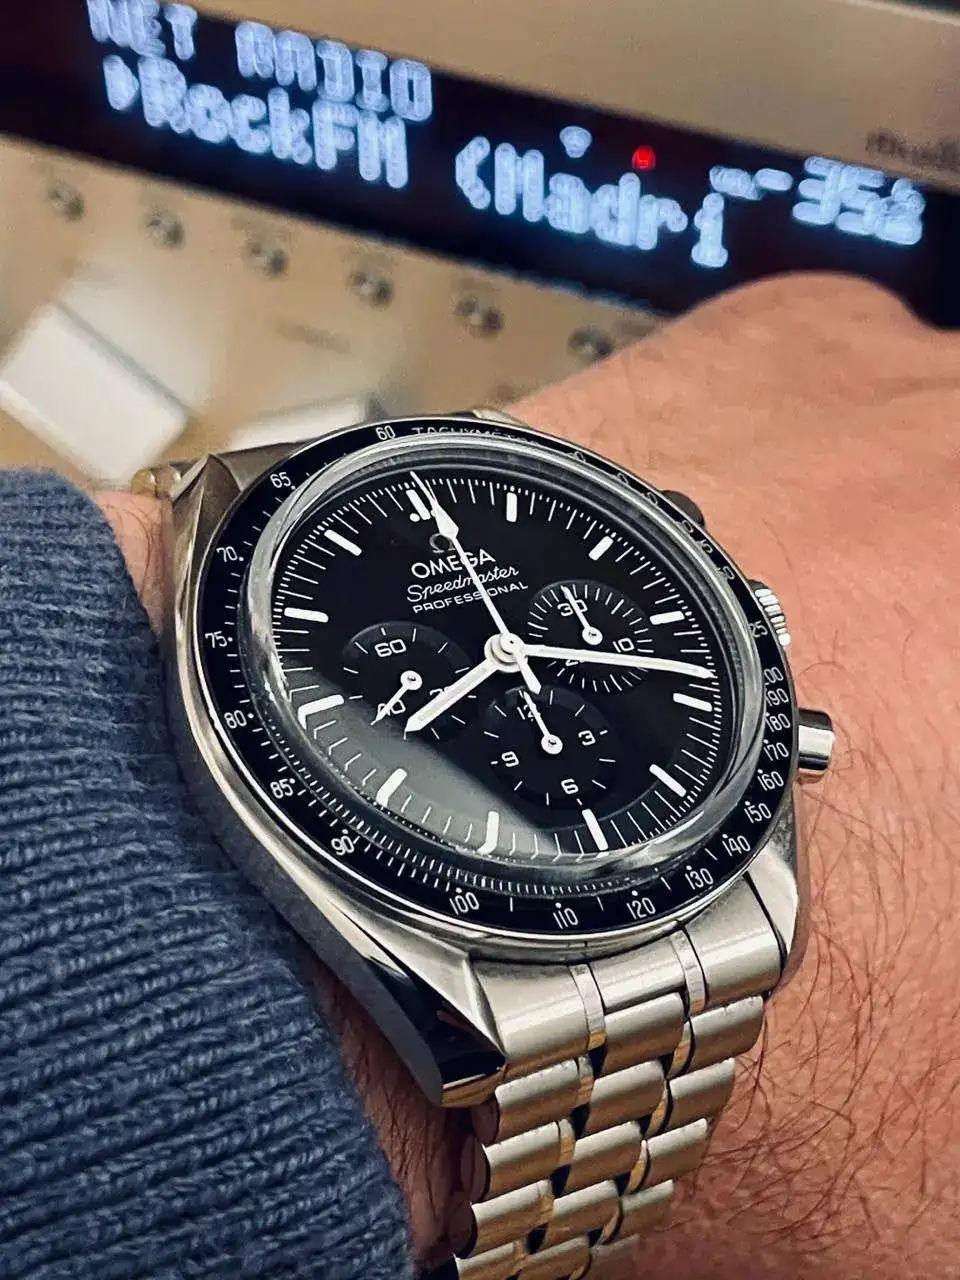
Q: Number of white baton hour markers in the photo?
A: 12